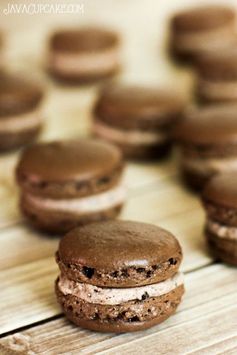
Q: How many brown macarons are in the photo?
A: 9